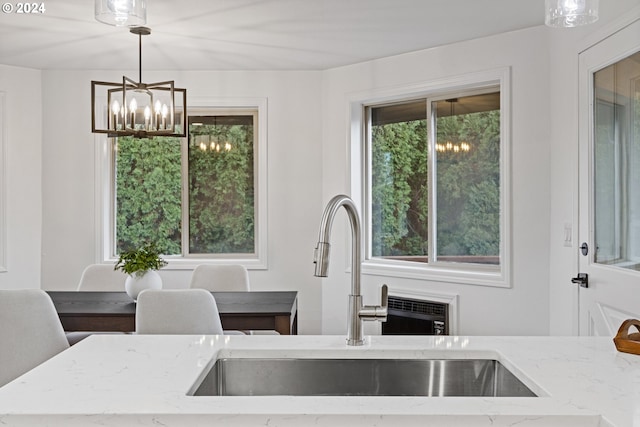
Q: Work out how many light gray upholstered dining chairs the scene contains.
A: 4